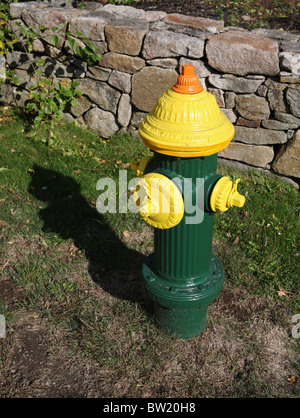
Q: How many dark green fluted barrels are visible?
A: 1